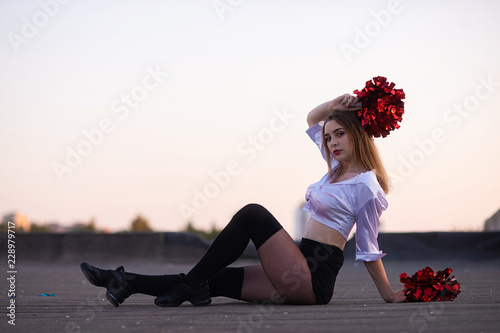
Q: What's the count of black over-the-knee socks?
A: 2